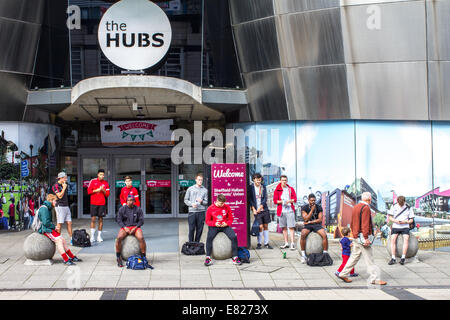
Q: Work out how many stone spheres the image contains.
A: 5